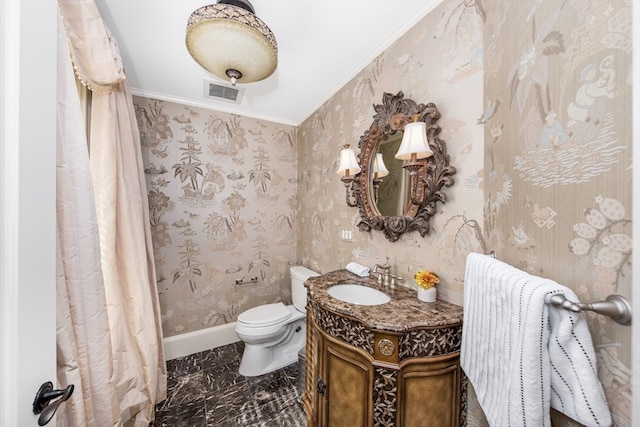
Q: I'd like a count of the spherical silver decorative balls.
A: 0